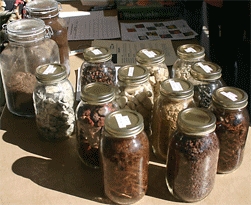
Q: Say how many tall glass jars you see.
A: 13